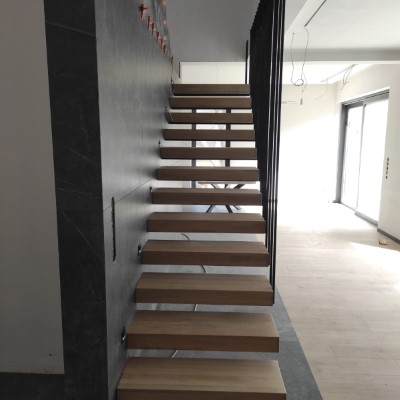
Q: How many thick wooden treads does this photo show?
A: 12